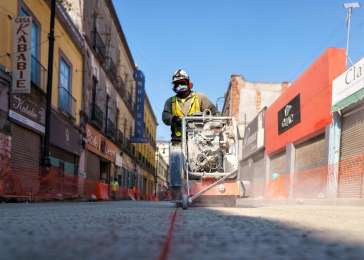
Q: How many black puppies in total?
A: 0